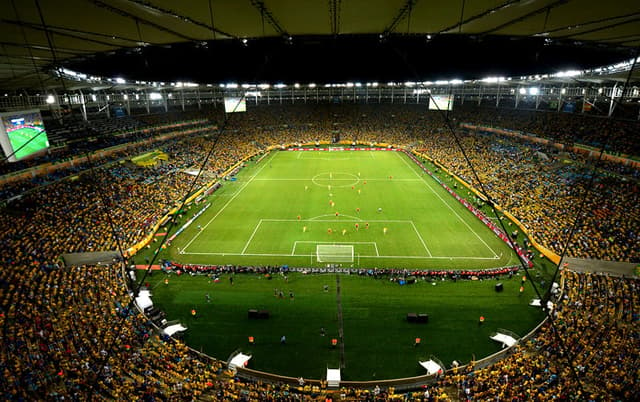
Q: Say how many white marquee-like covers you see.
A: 7